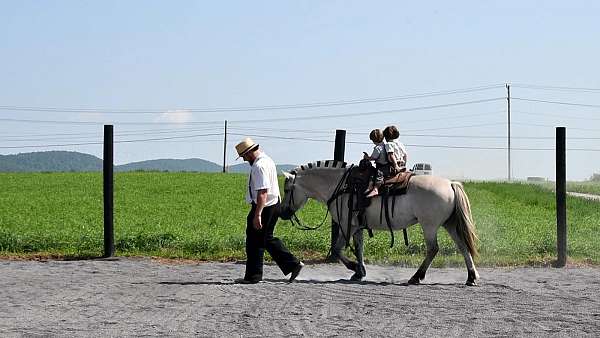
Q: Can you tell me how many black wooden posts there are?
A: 3